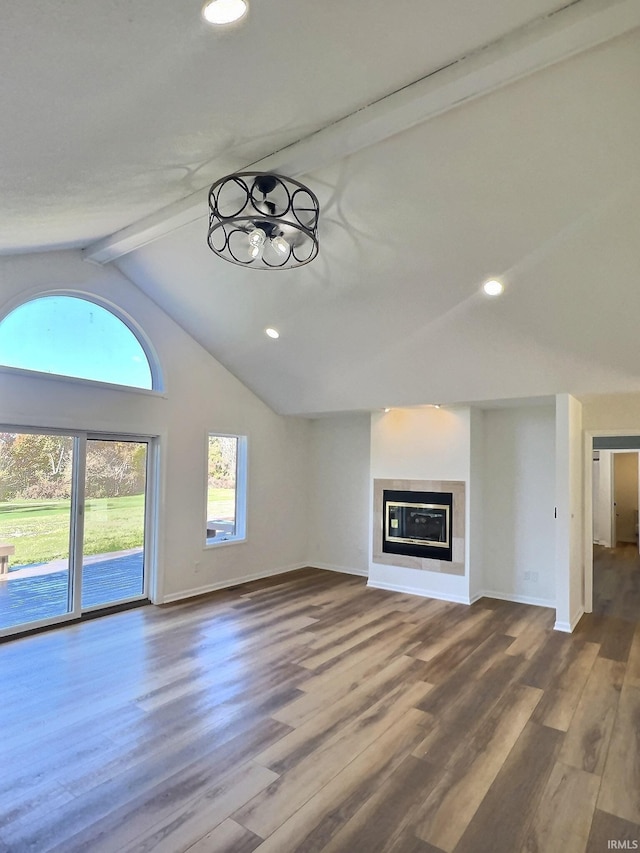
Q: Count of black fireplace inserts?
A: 1